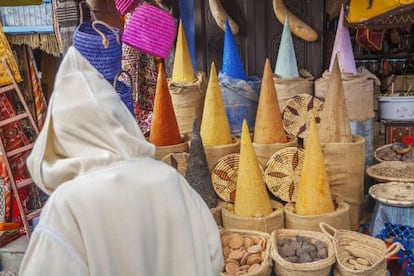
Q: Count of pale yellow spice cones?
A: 4